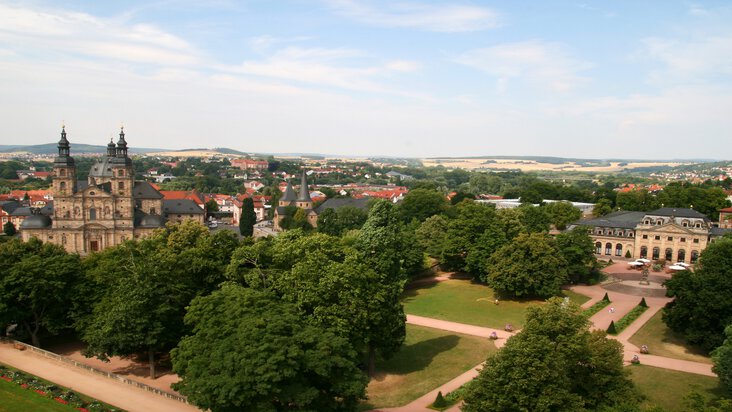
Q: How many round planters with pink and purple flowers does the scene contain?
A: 4